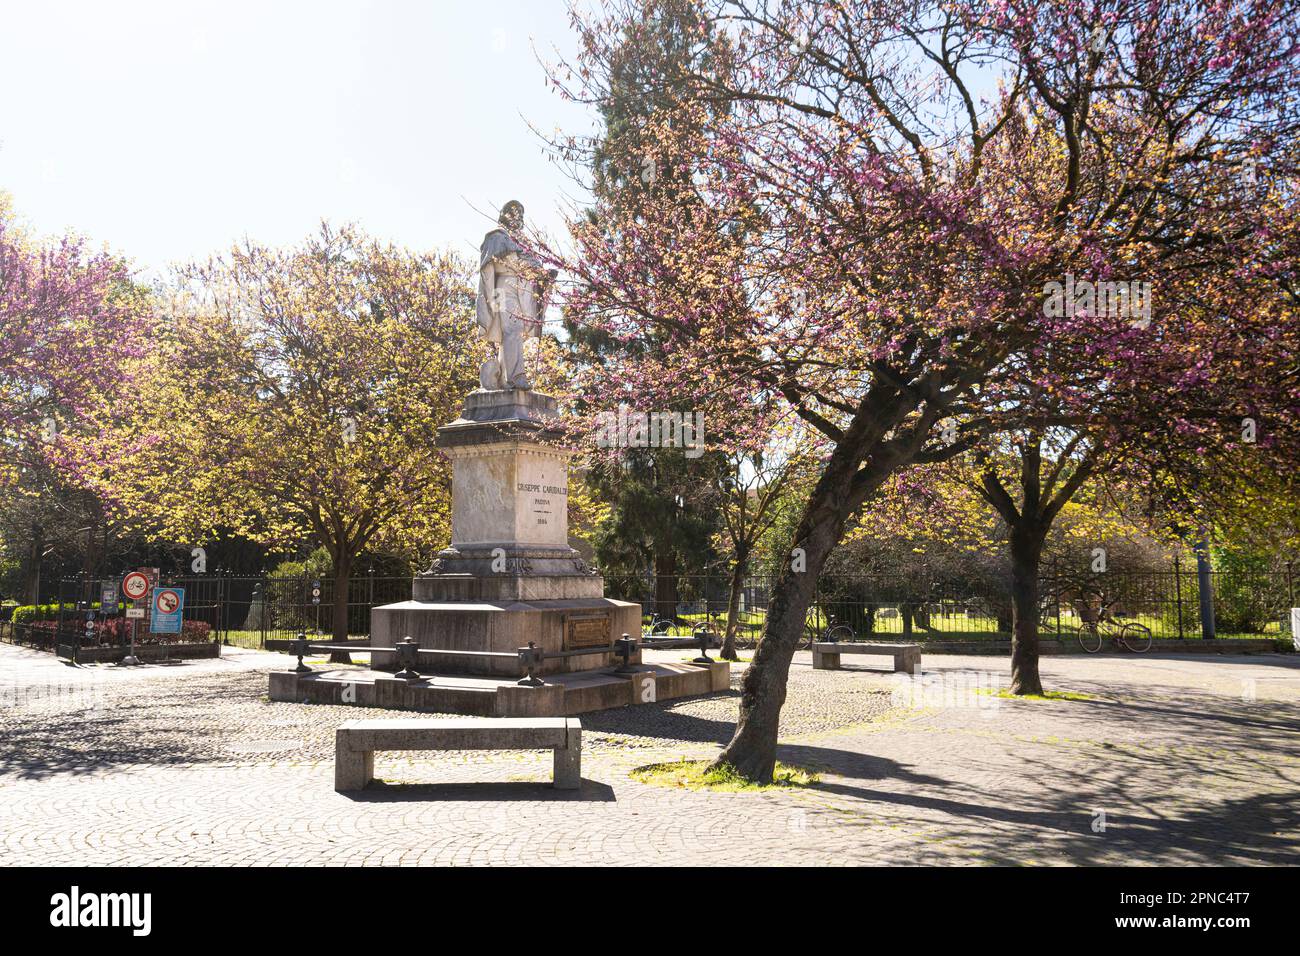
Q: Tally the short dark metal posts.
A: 5